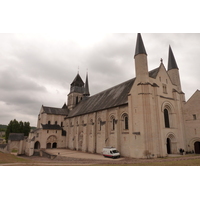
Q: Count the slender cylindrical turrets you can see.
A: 2